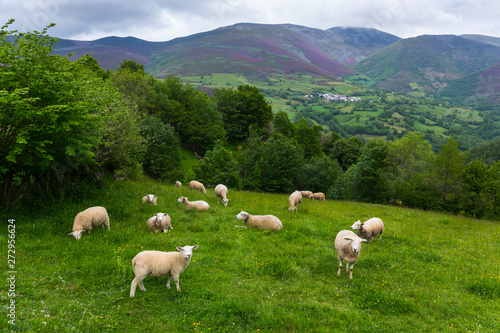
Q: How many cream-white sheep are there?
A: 14